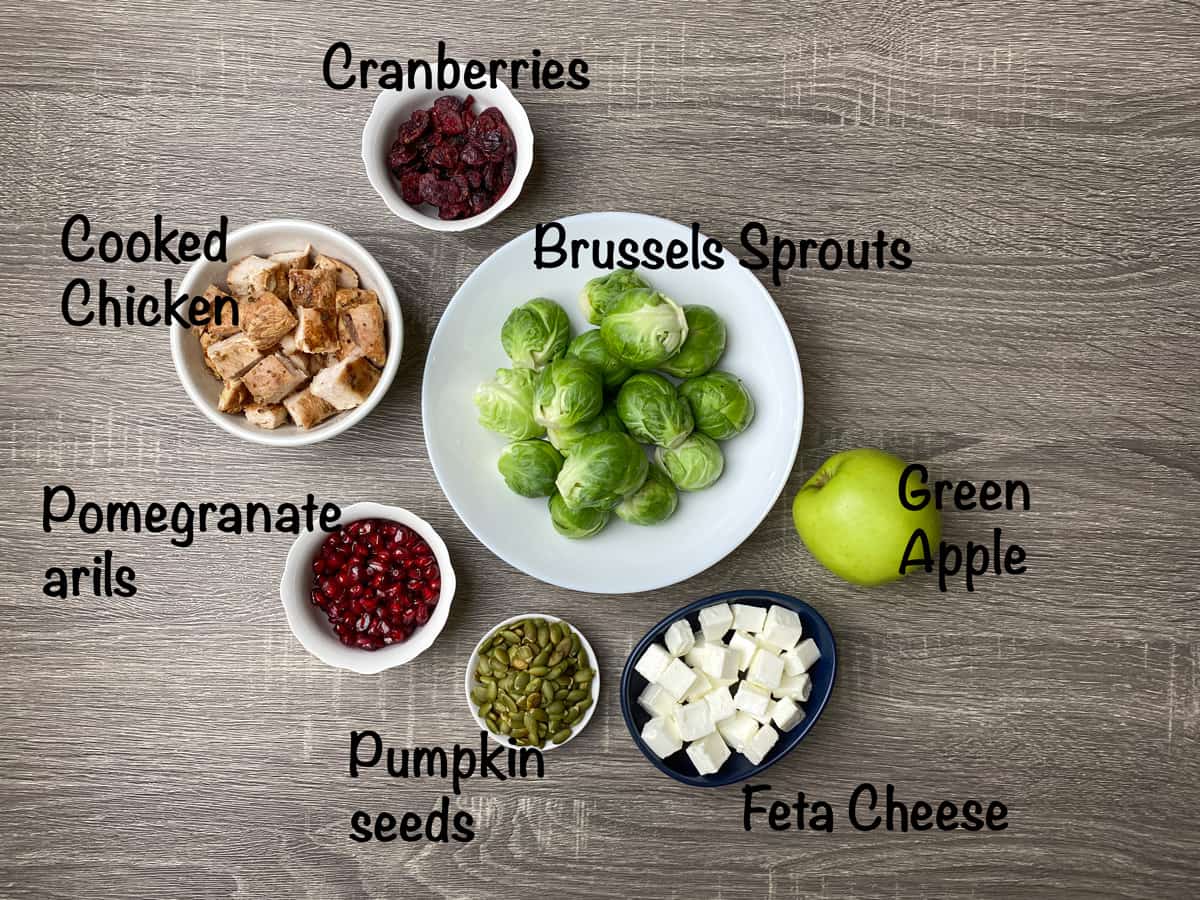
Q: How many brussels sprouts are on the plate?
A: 15